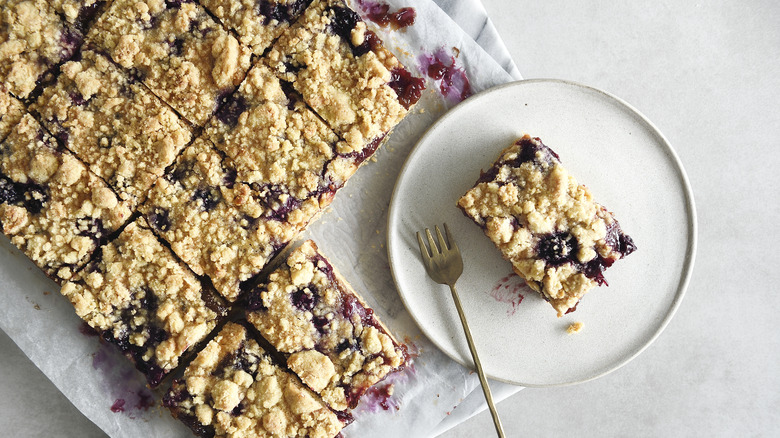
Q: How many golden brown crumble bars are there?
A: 14